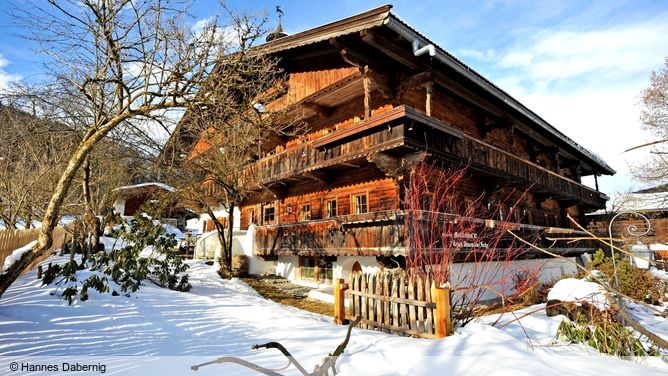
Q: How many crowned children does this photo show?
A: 0